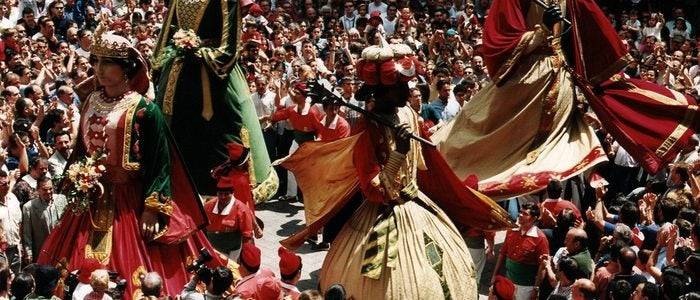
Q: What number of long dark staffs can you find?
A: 2